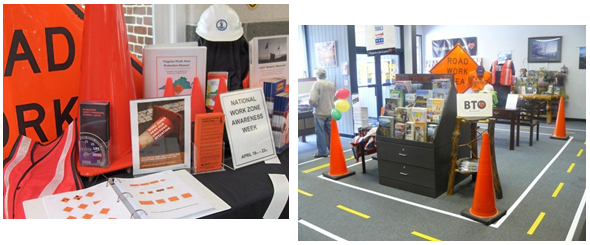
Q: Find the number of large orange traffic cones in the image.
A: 4